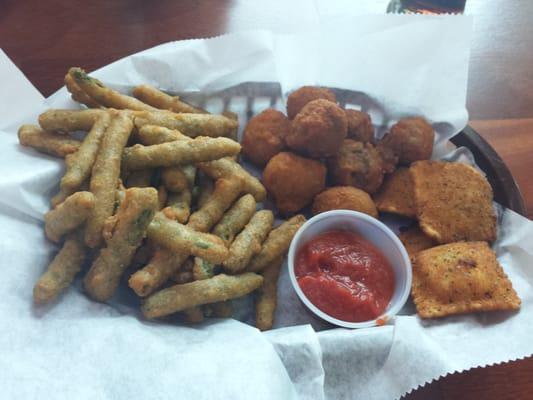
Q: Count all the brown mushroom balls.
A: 8